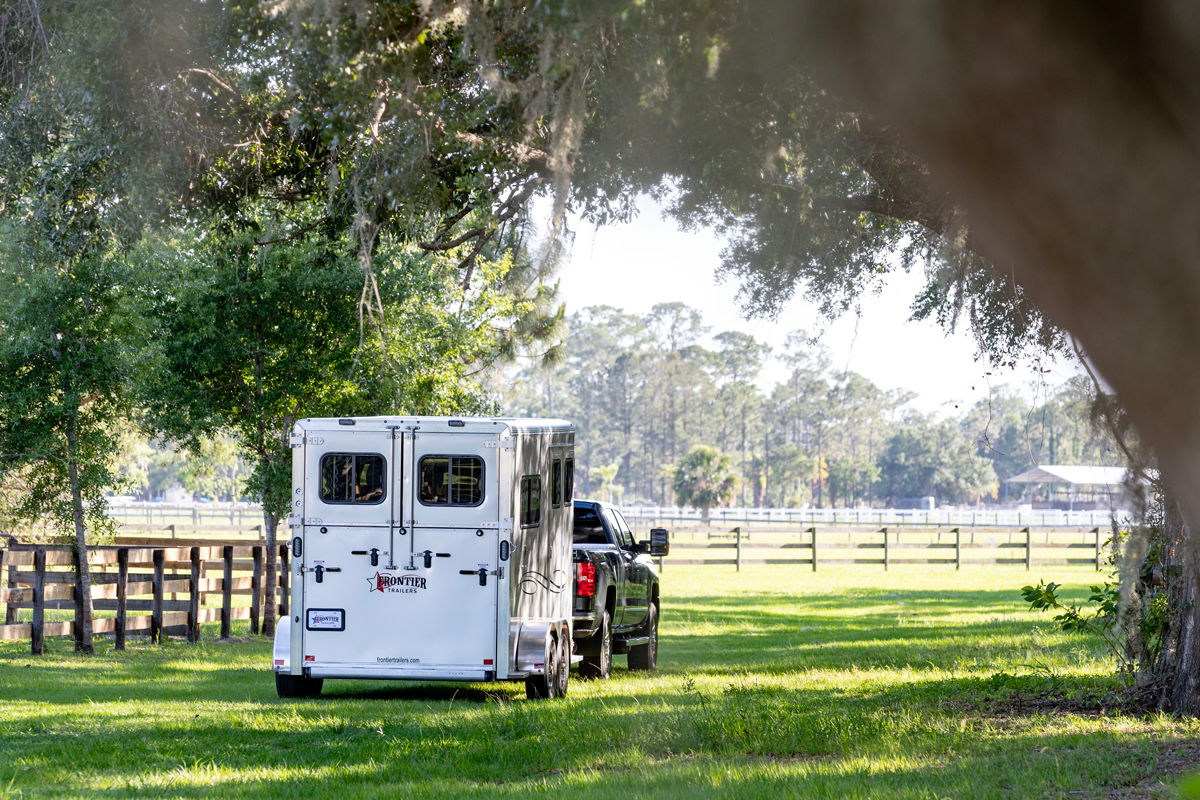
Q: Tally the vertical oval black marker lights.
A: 2